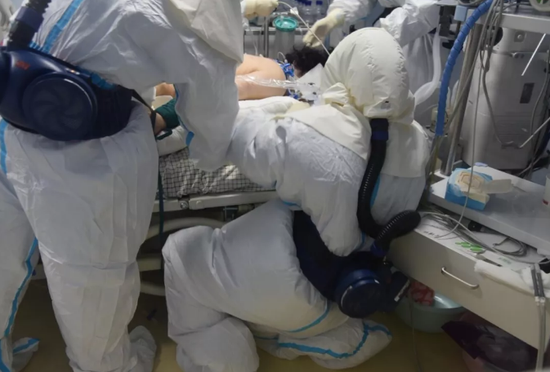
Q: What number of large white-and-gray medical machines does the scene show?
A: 1